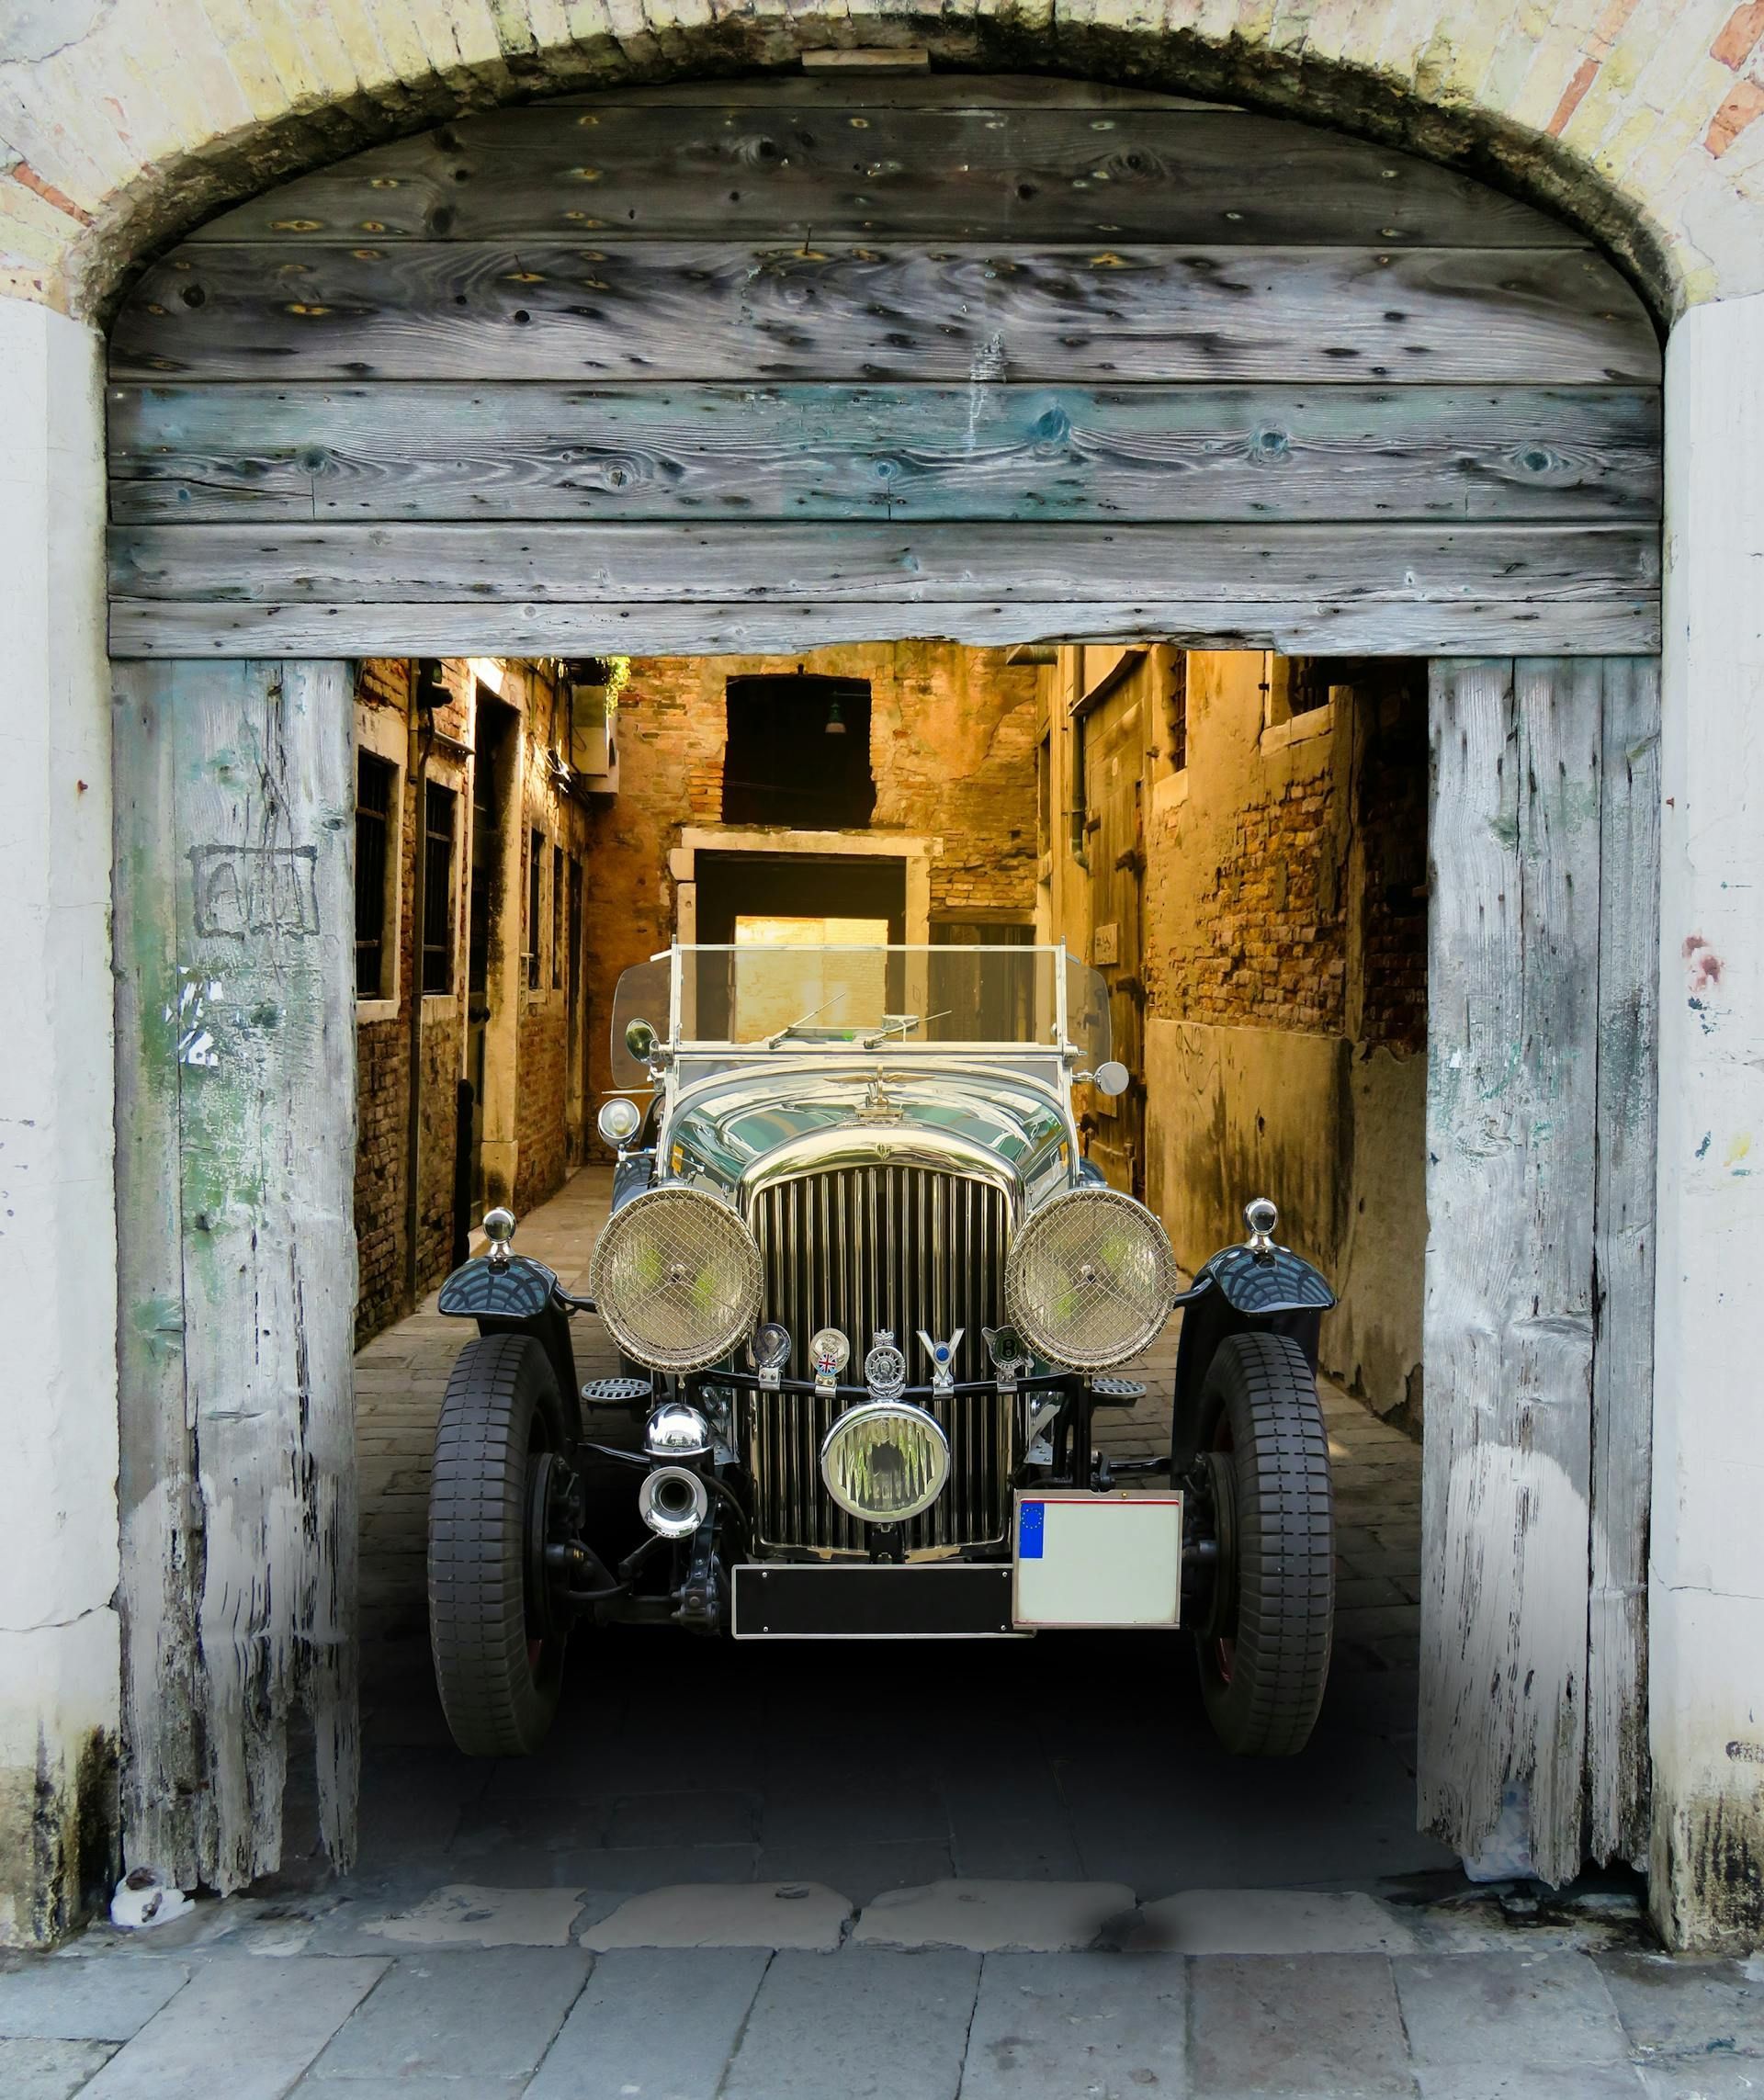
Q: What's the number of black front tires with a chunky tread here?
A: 2